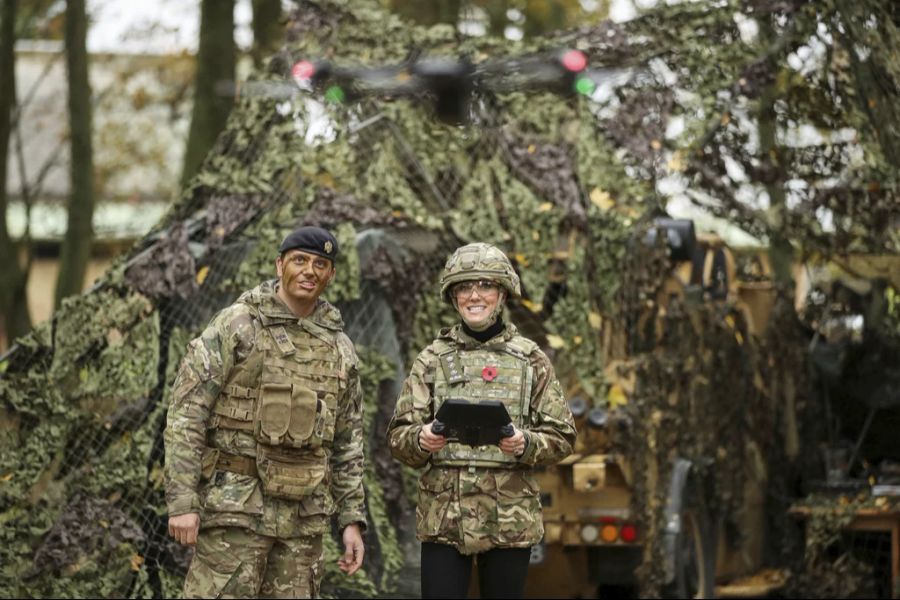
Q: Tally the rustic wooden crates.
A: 0